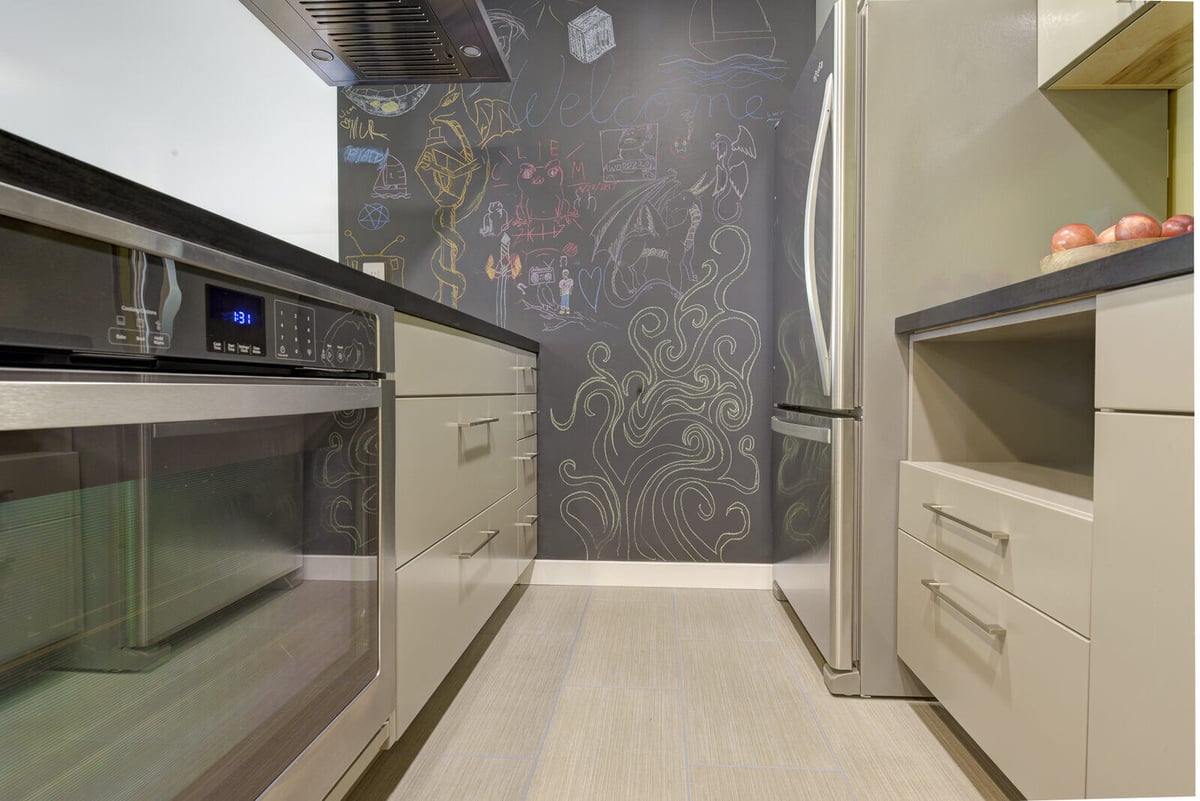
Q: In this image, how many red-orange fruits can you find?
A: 4